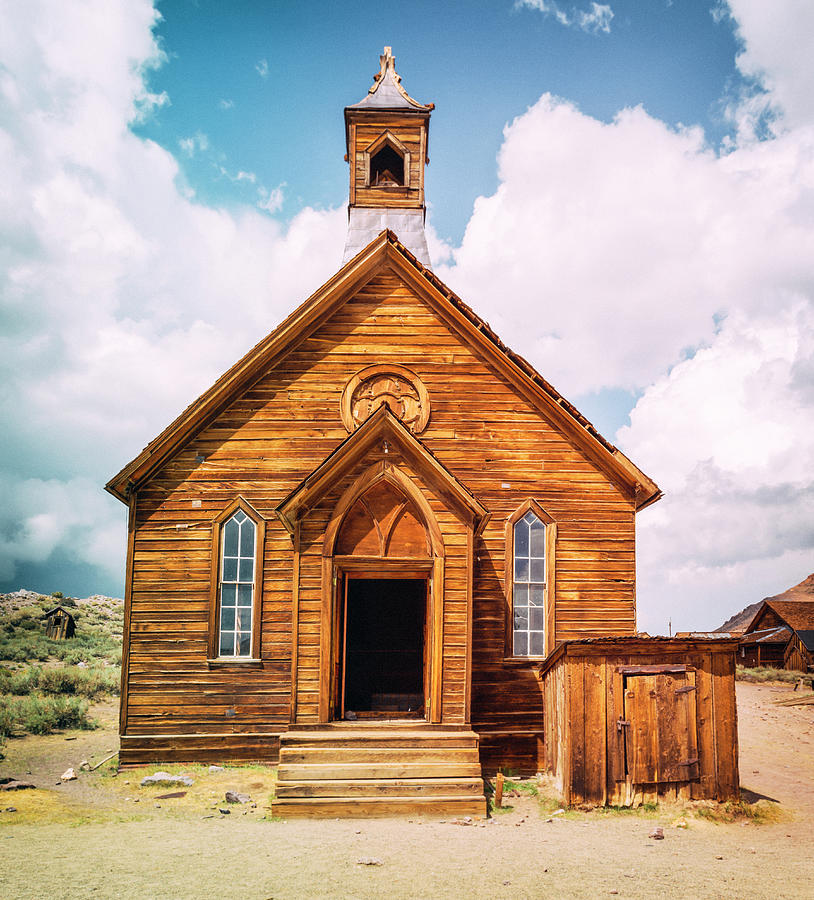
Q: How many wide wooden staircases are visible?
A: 1